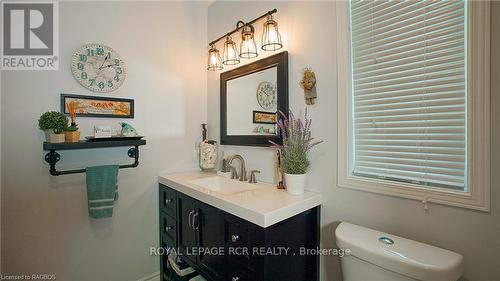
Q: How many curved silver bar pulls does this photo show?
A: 2